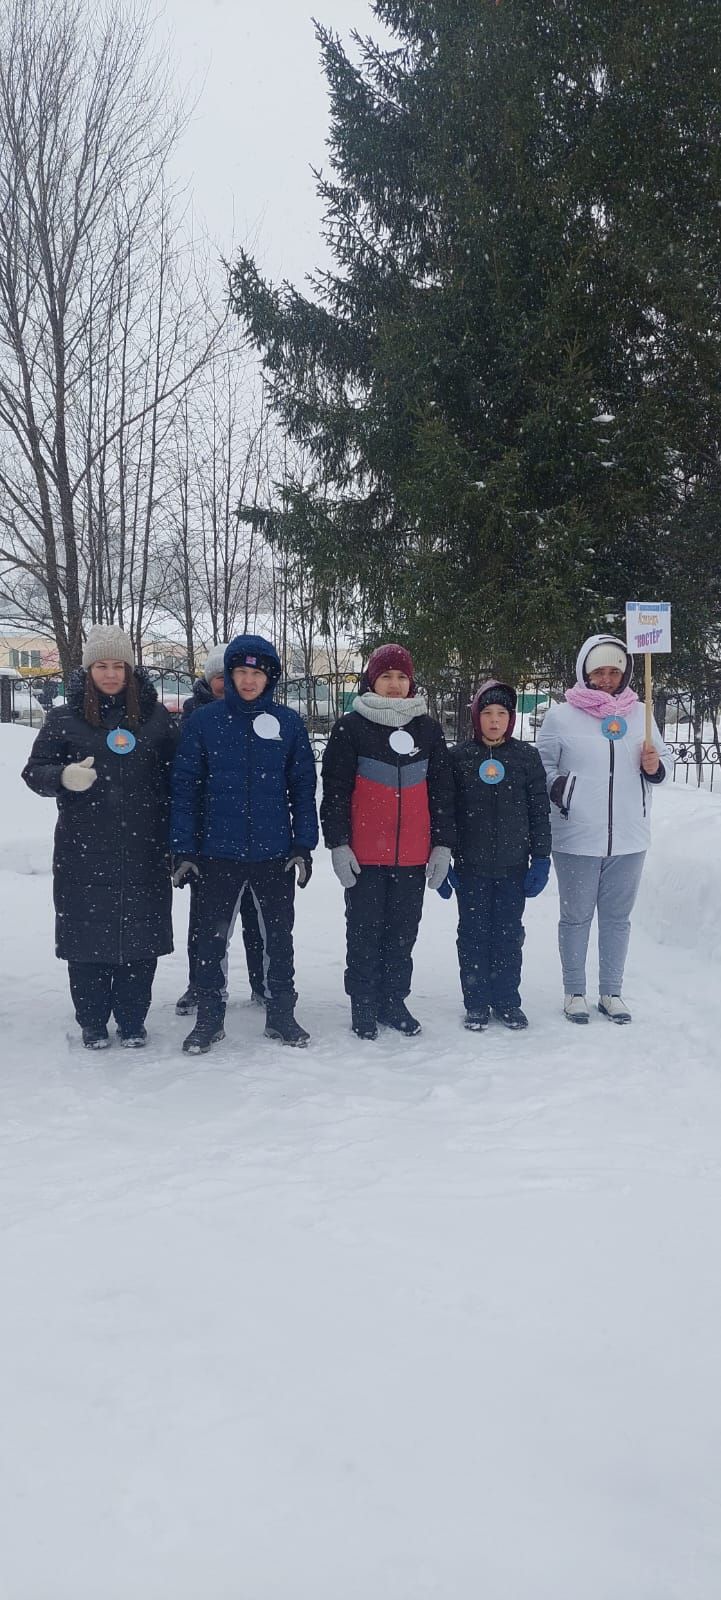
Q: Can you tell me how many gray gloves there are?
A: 2